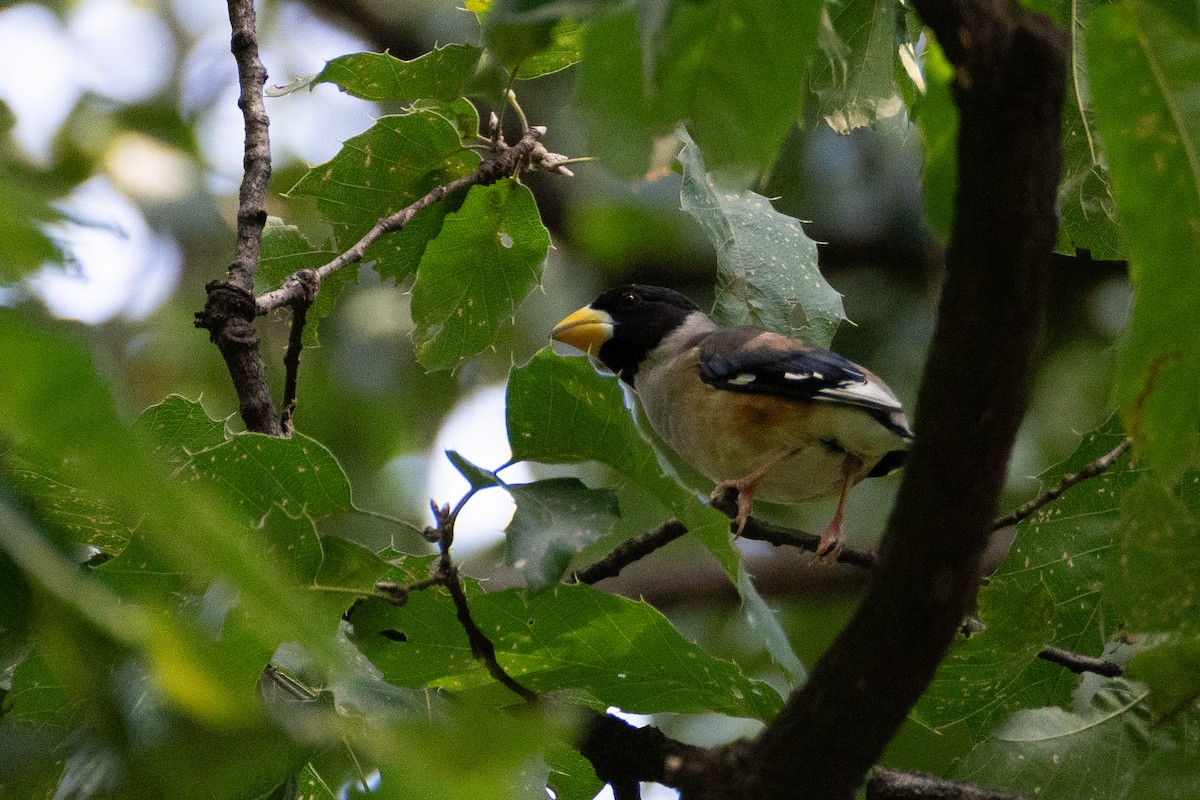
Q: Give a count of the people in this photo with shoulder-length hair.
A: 0